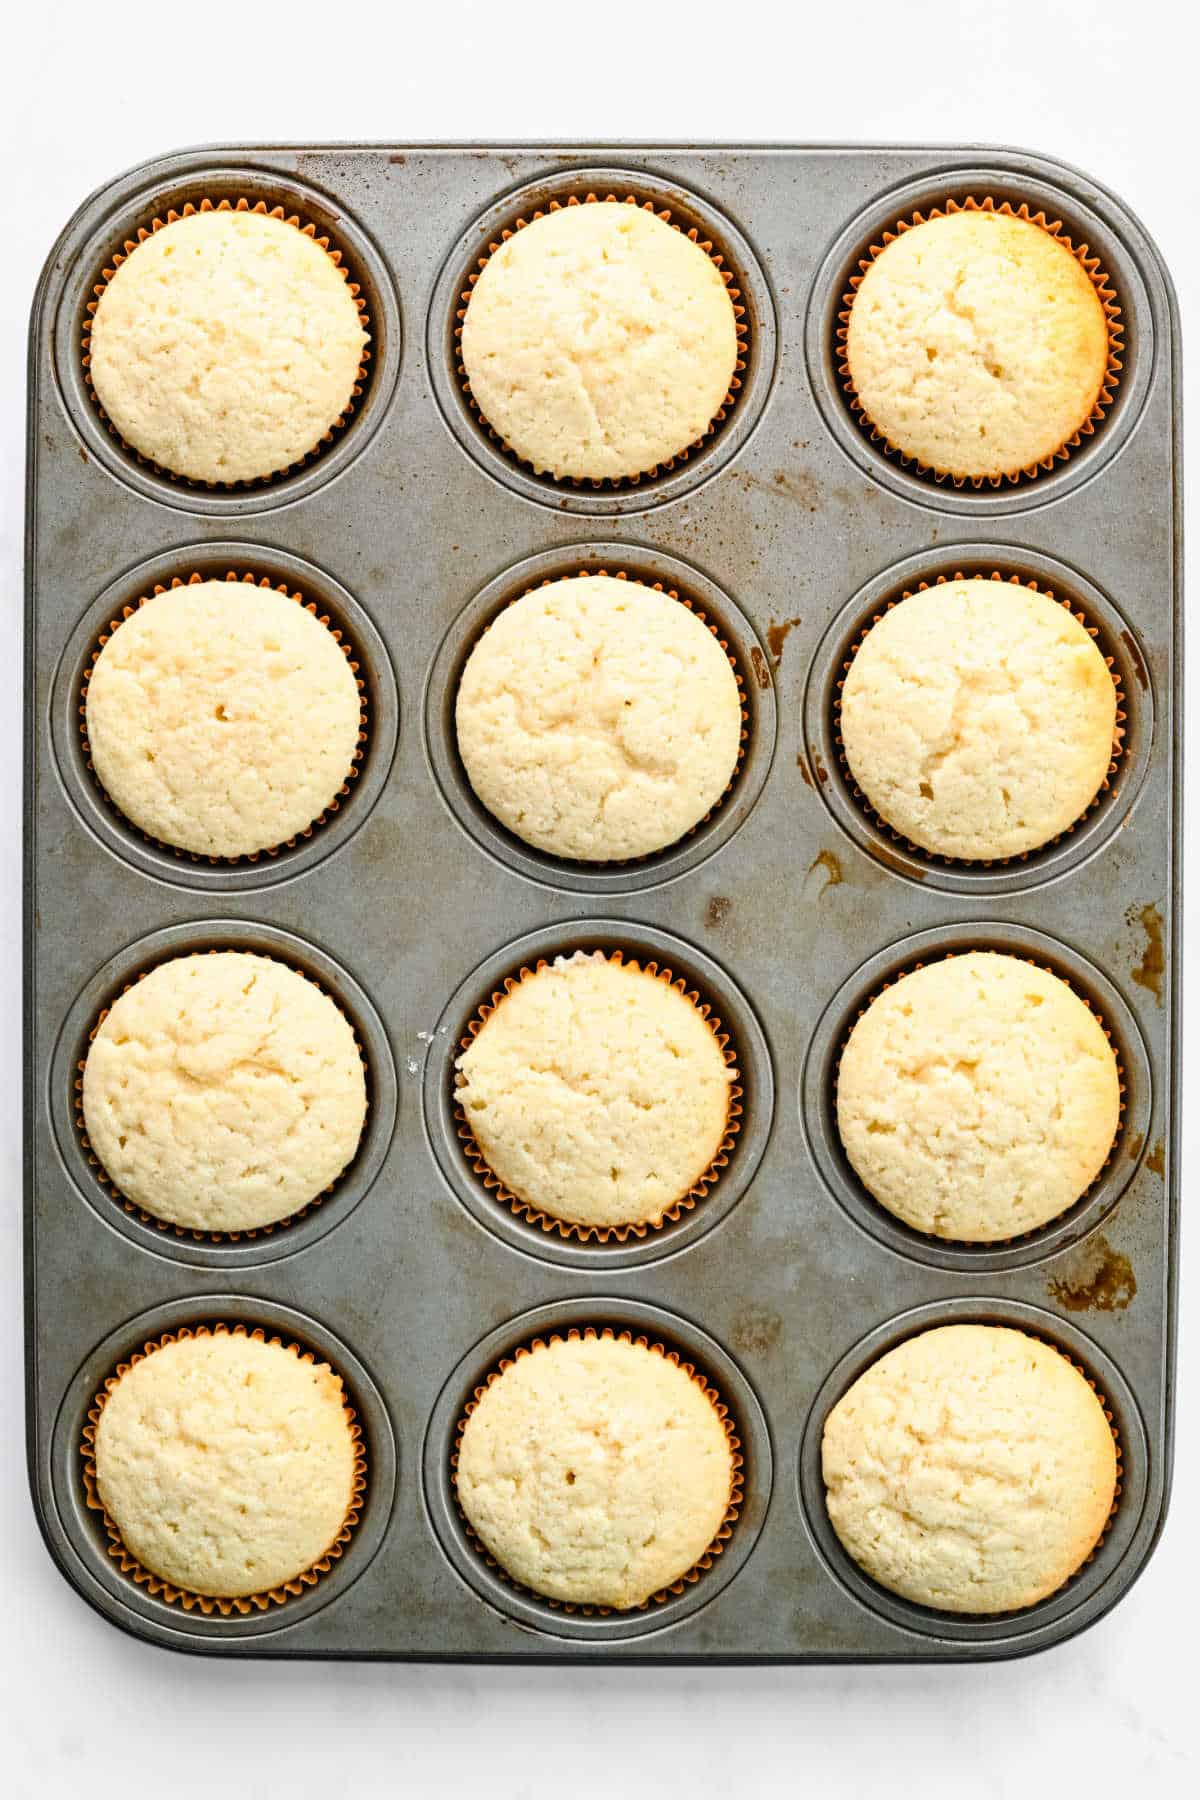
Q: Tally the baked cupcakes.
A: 12